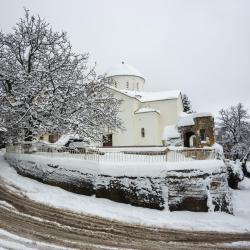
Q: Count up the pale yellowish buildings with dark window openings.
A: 1